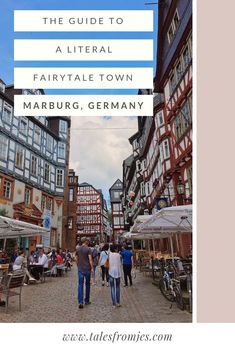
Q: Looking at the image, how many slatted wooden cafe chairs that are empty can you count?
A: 1